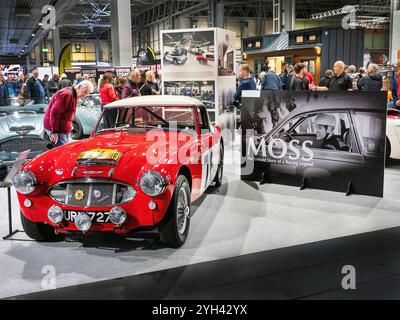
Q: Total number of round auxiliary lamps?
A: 3